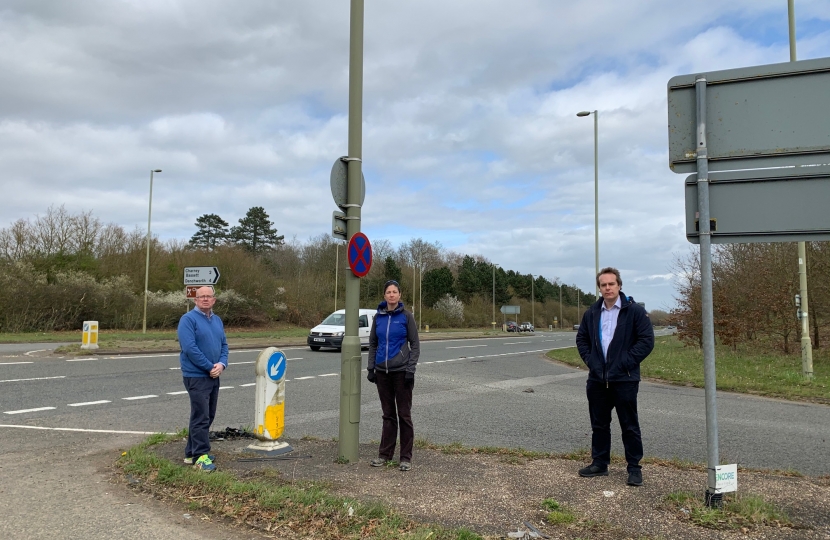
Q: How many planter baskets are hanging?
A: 0